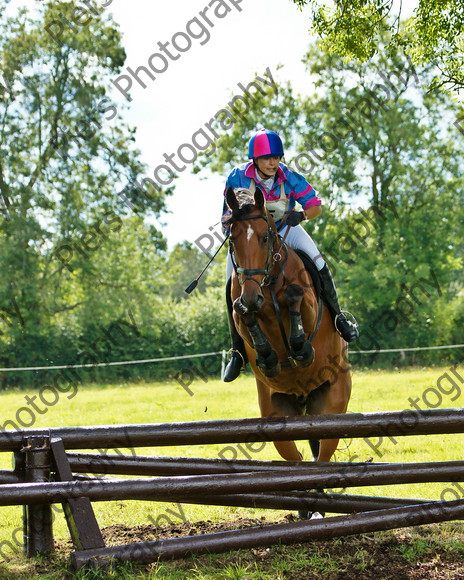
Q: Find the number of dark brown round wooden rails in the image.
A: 5